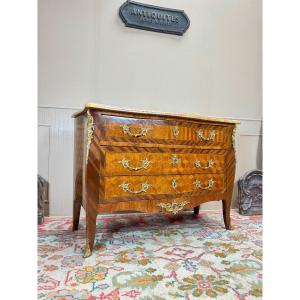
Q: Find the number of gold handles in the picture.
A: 6